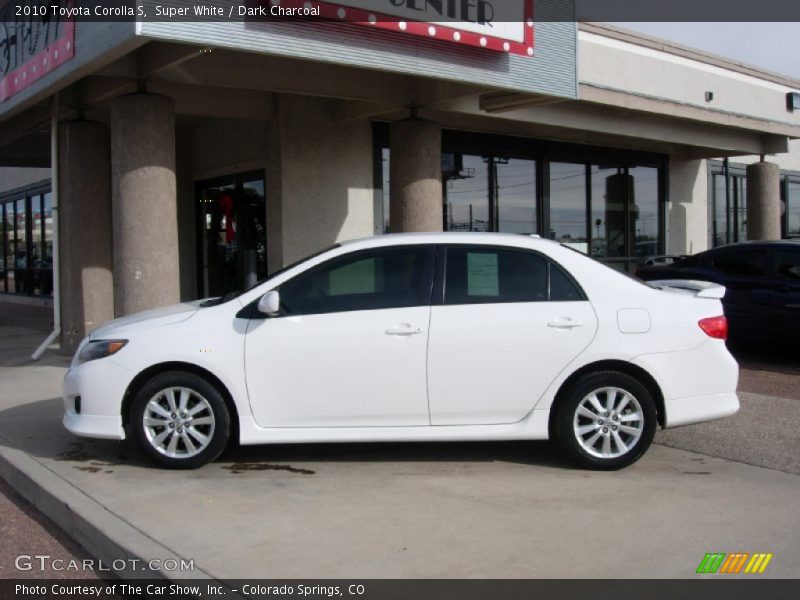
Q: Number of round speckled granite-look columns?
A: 4